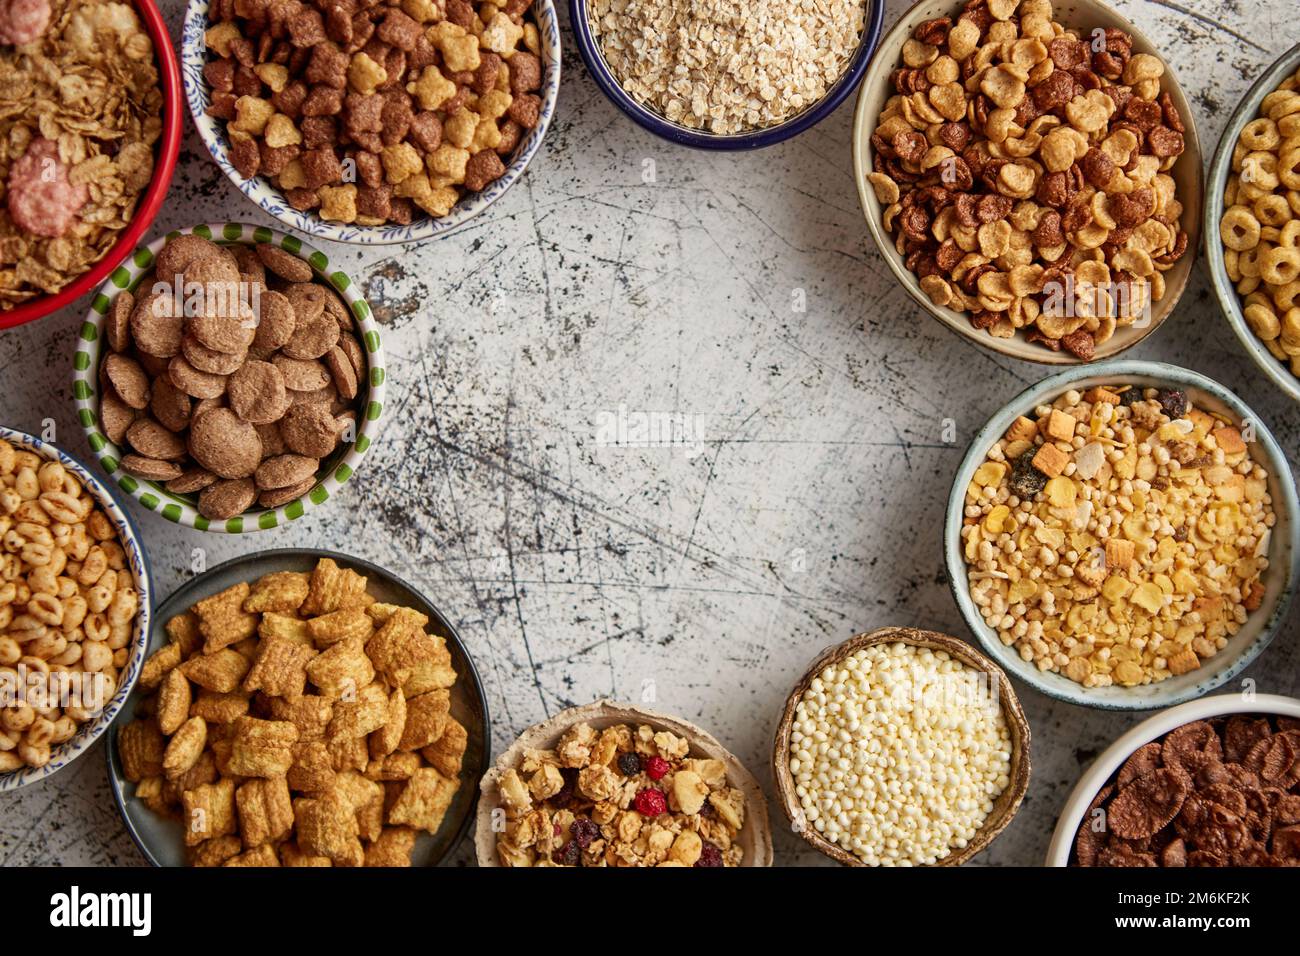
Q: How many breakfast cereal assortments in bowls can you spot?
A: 12